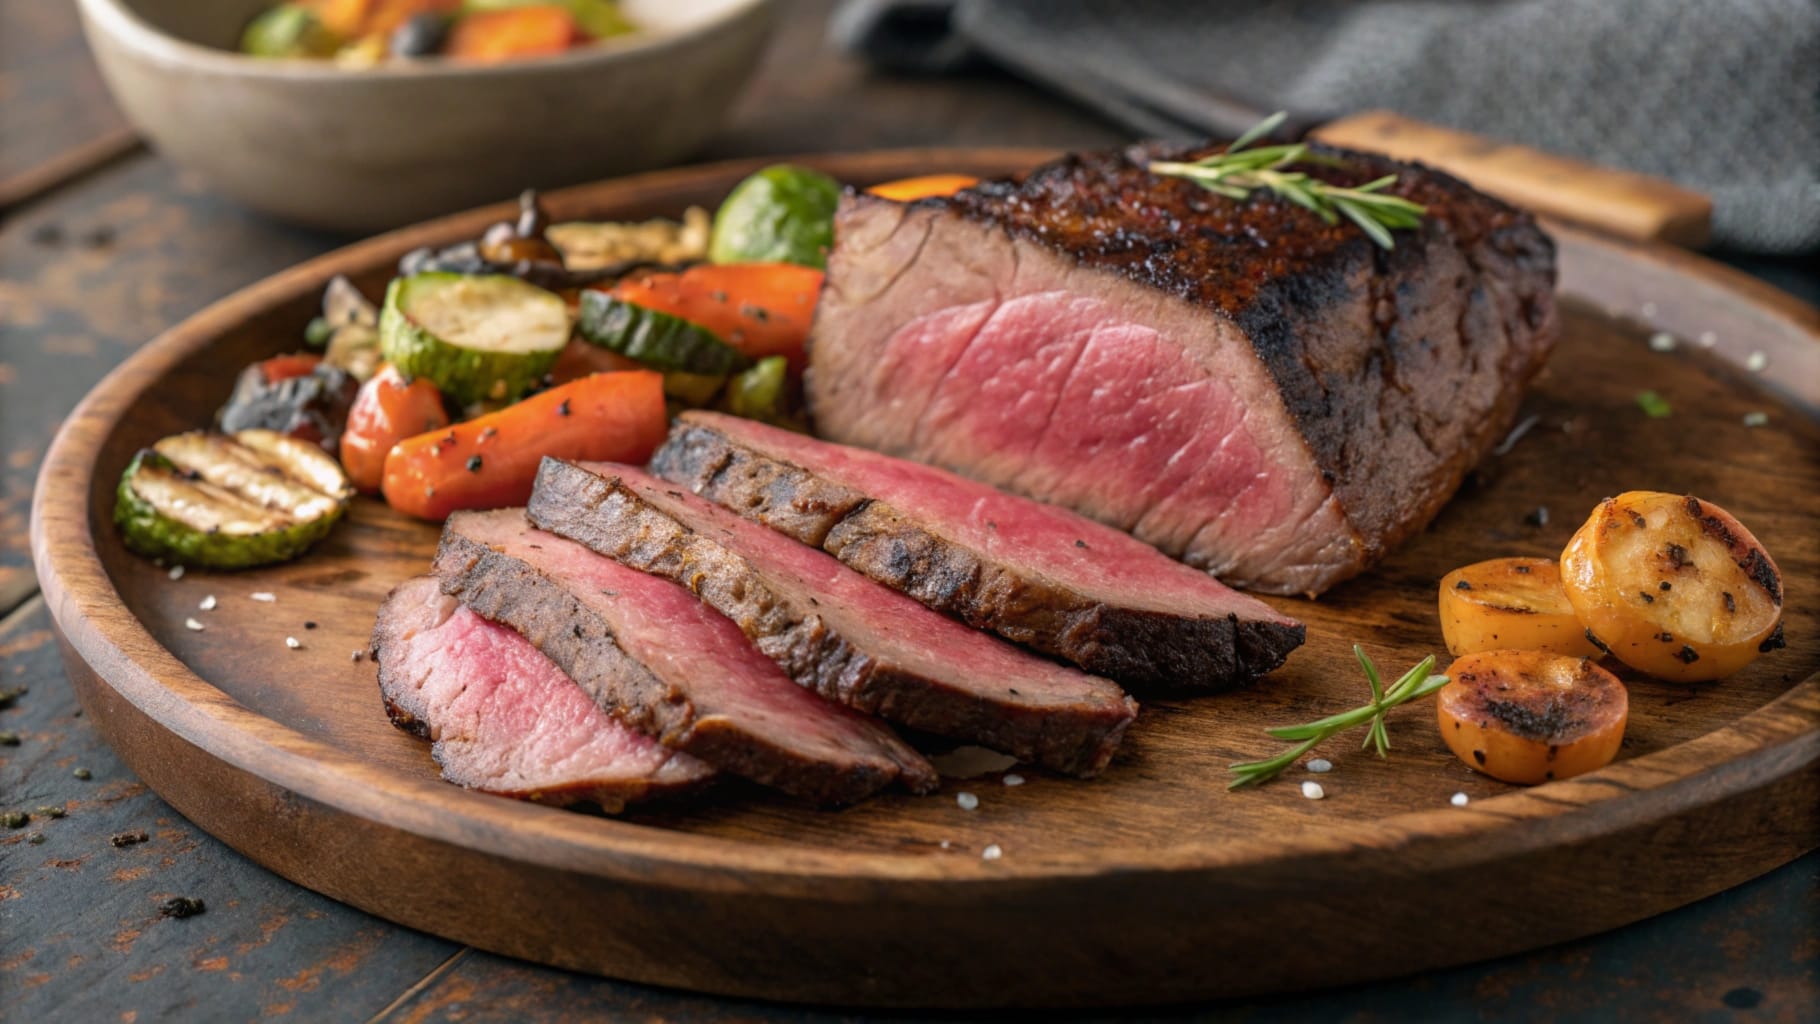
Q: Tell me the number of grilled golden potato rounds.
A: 3